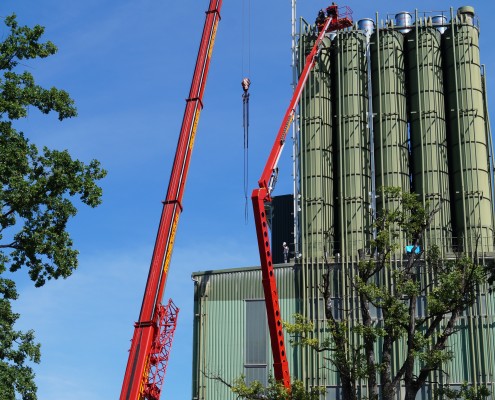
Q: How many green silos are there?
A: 5